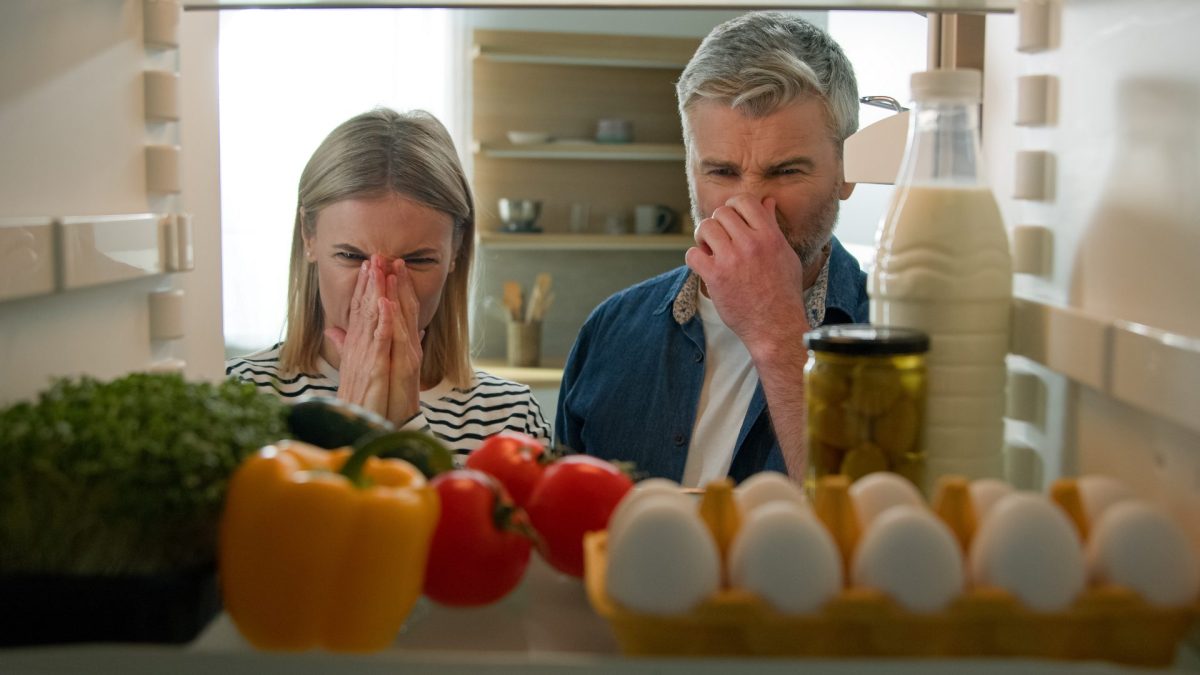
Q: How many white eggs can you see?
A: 10